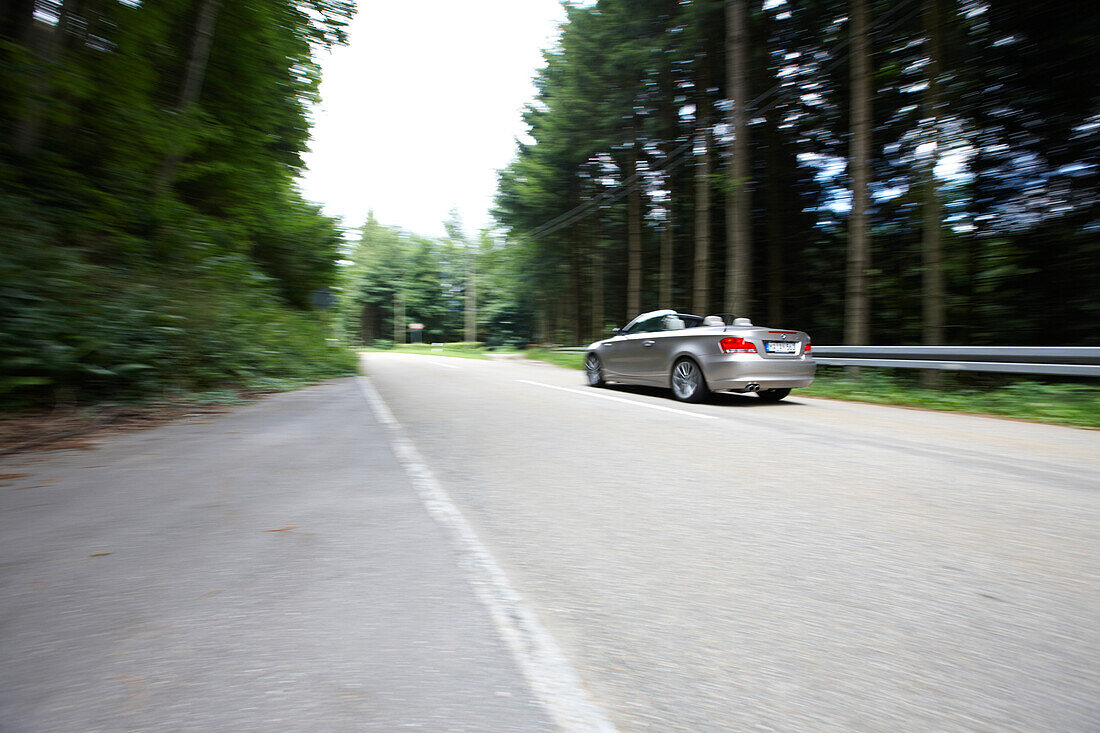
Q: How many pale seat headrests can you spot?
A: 3